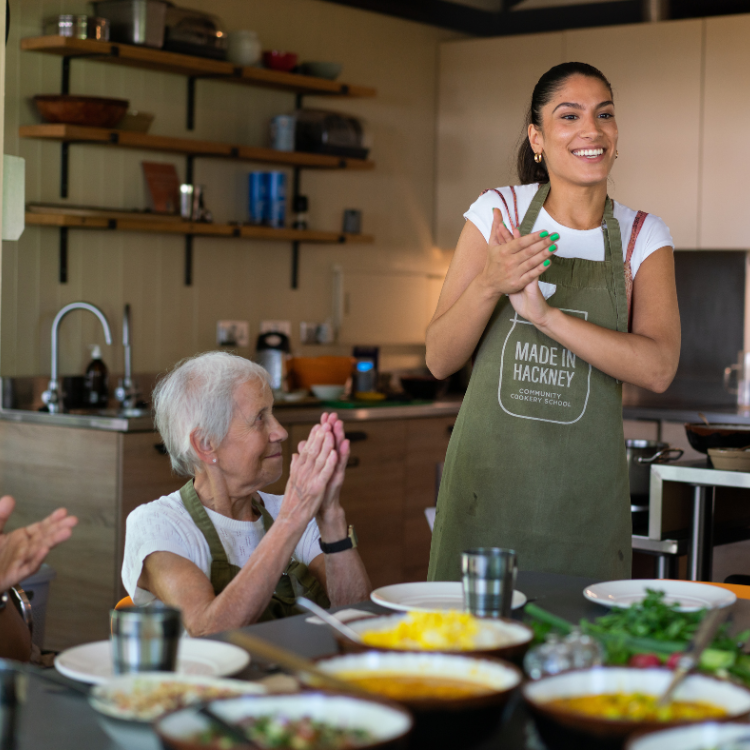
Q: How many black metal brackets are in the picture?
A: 9